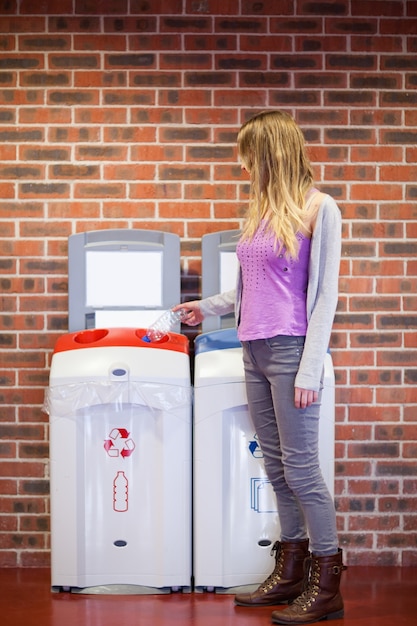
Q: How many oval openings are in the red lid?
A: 2